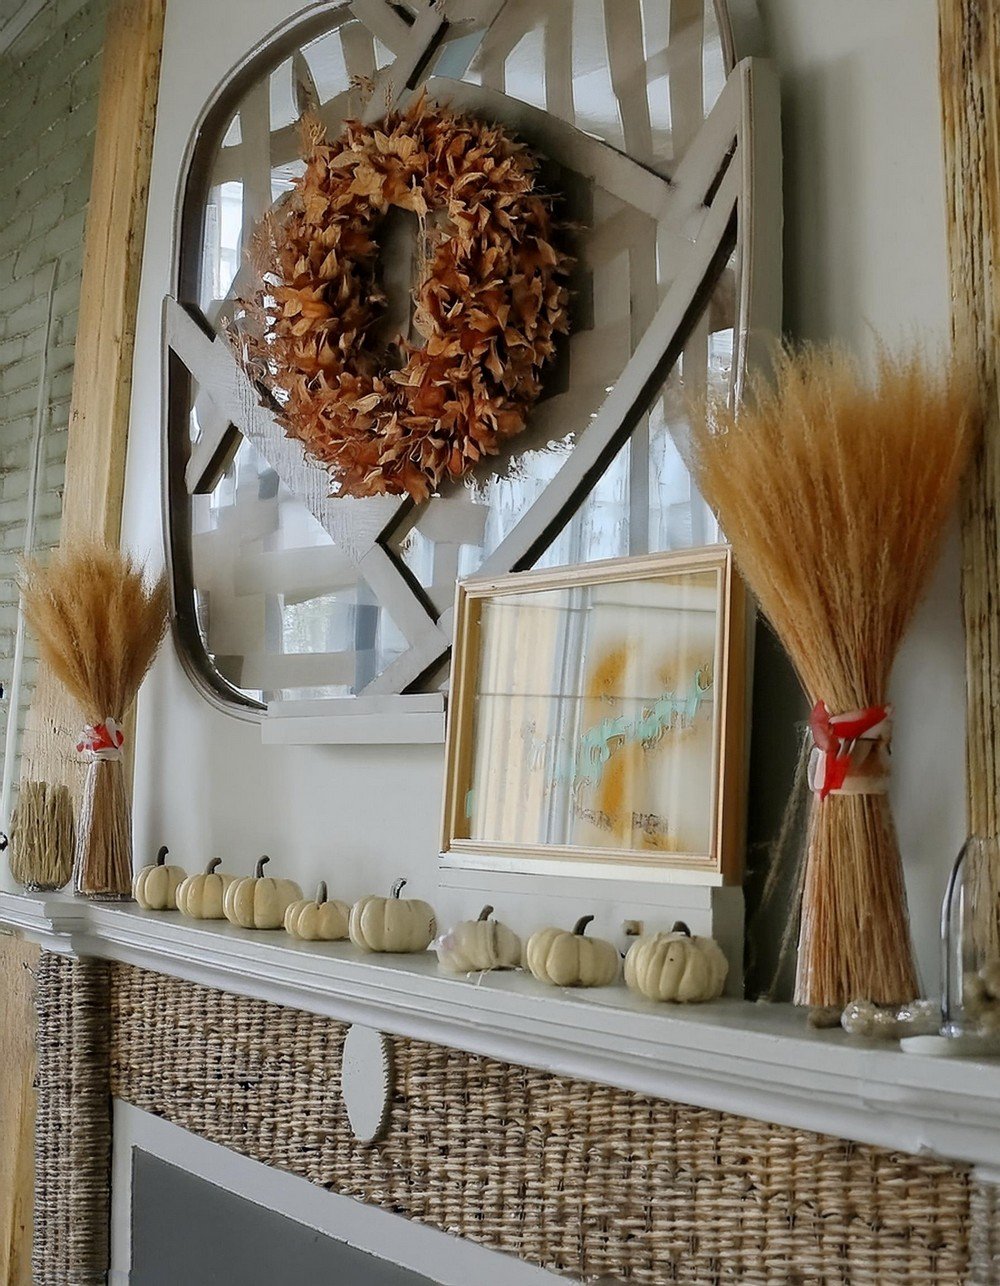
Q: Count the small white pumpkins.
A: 8